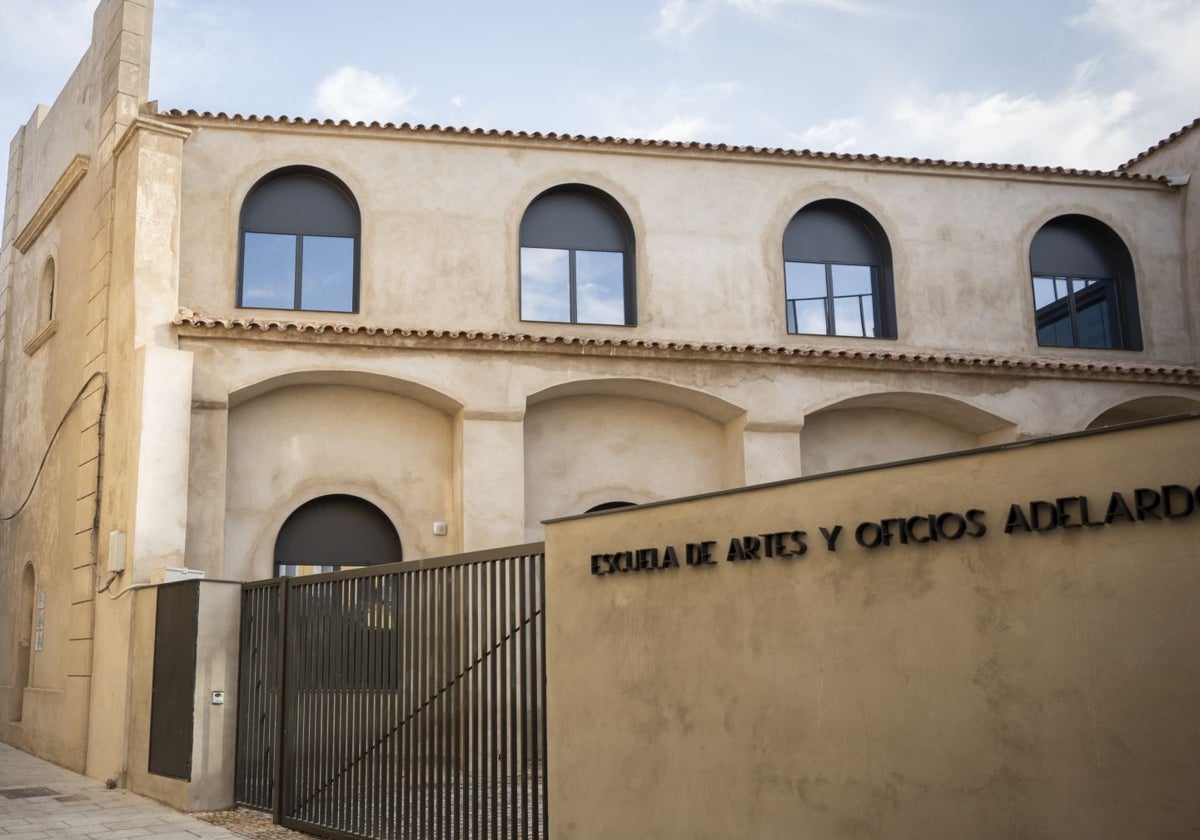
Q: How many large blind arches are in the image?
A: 4